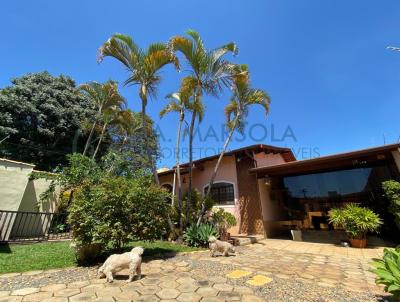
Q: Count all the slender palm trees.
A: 6